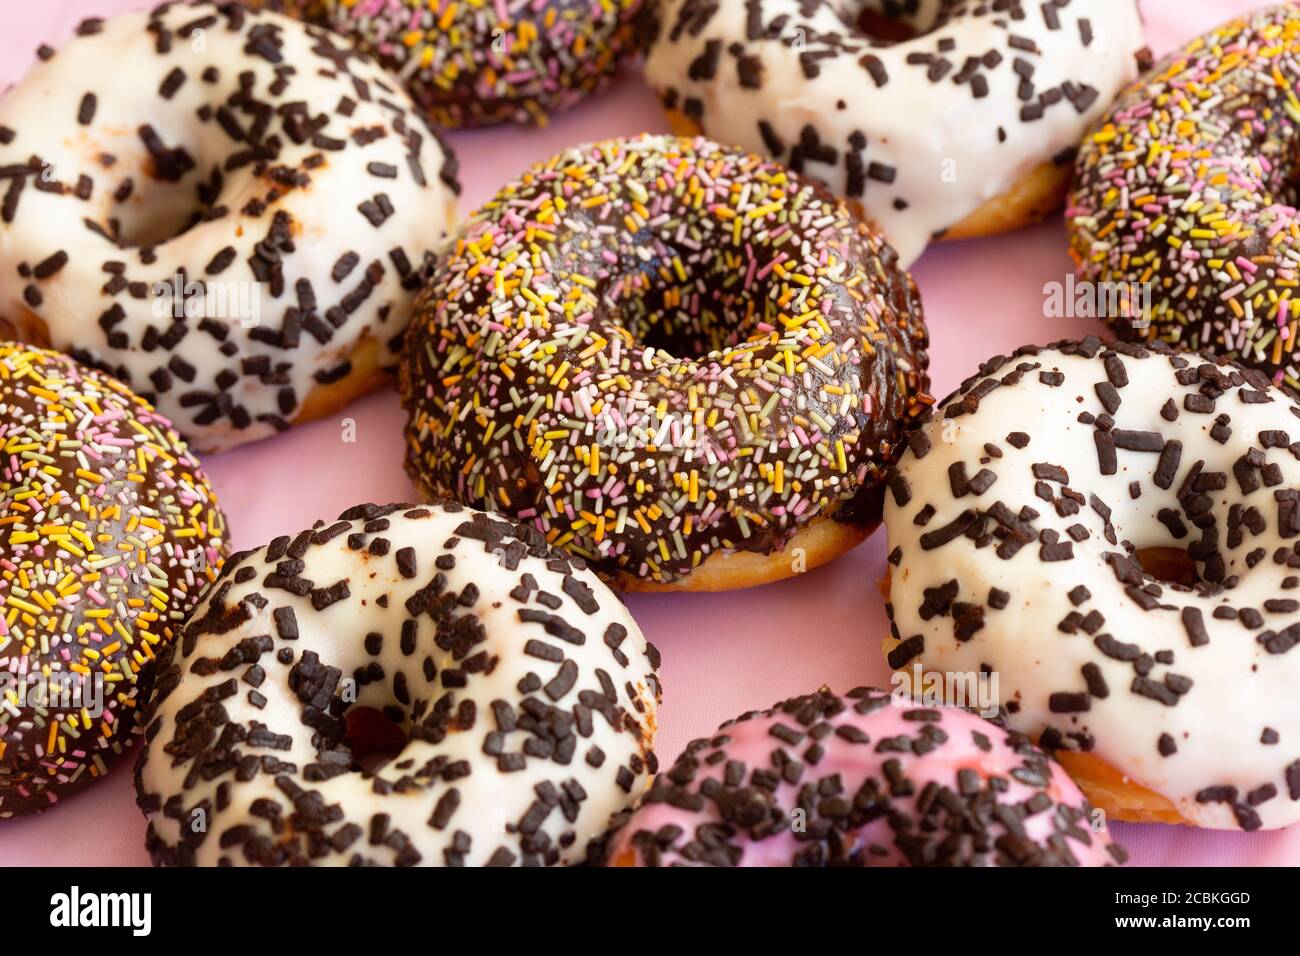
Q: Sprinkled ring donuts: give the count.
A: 9